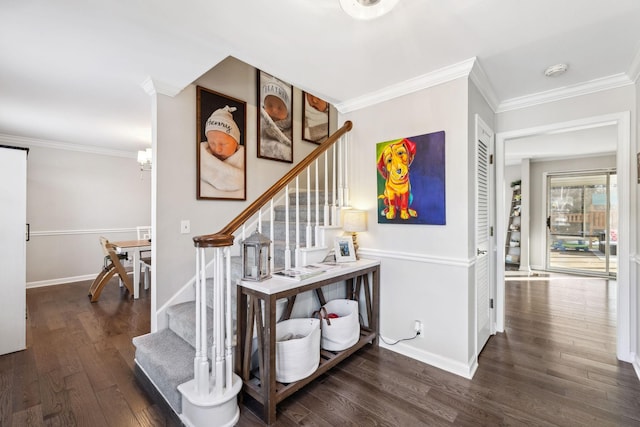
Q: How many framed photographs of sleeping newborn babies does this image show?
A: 3